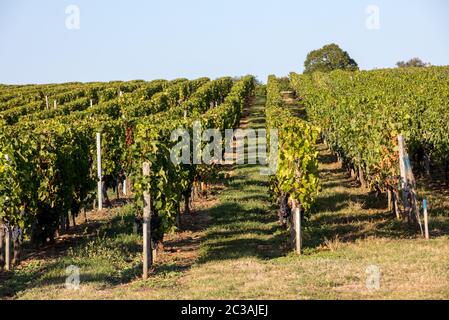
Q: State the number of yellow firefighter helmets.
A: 0